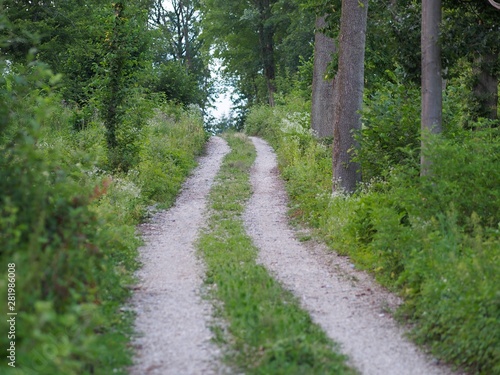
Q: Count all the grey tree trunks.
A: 3